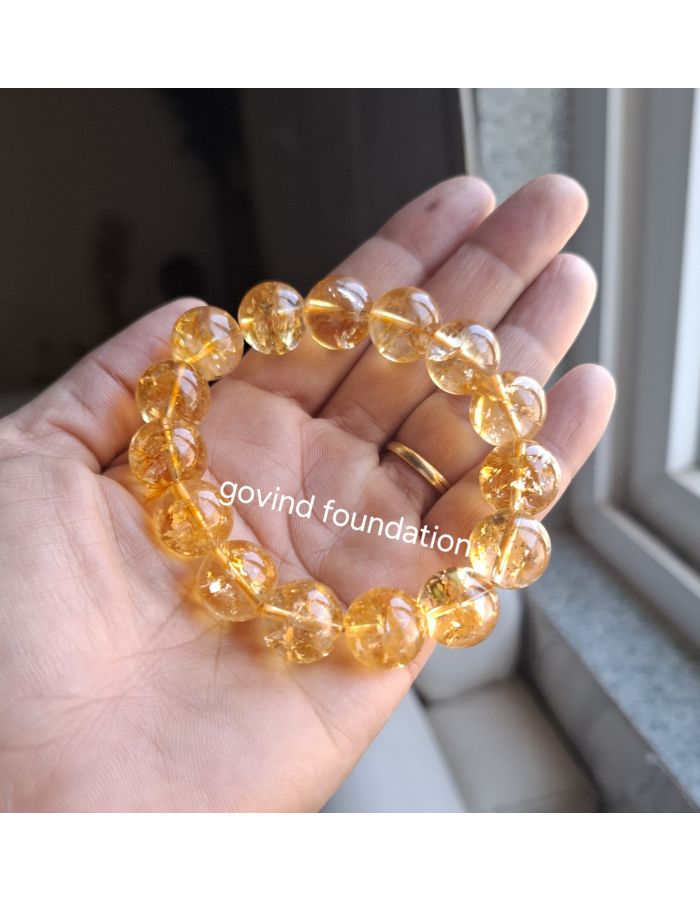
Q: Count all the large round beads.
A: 15